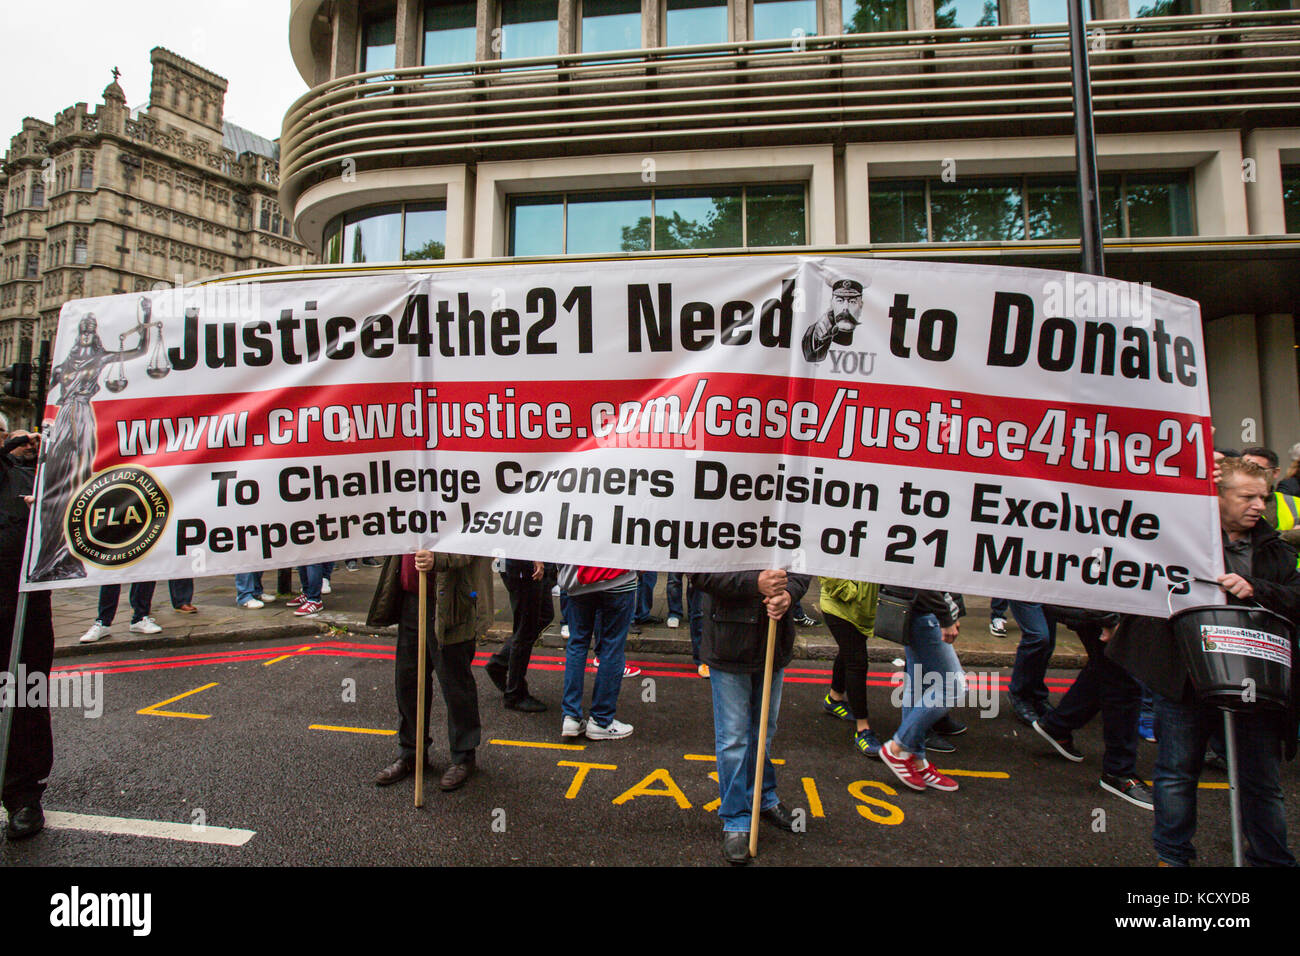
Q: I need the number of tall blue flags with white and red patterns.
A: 0